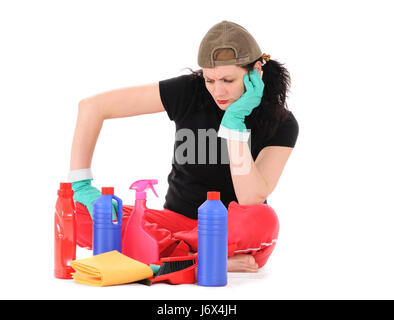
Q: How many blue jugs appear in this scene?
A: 2